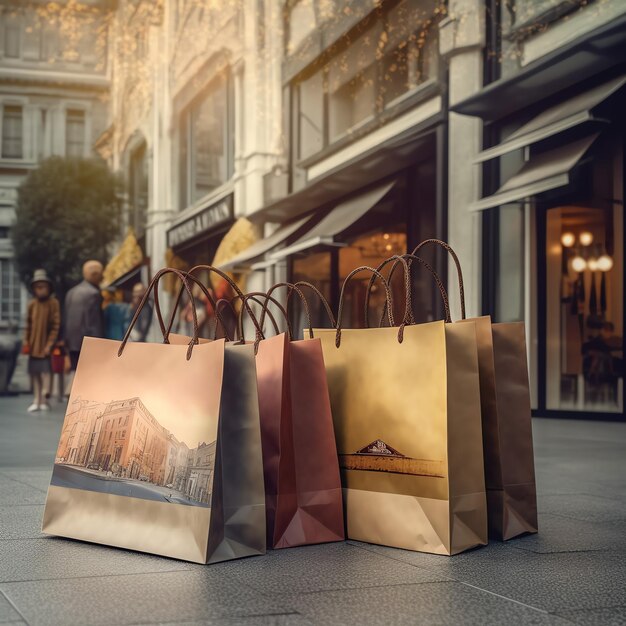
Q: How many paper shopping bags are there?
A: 4